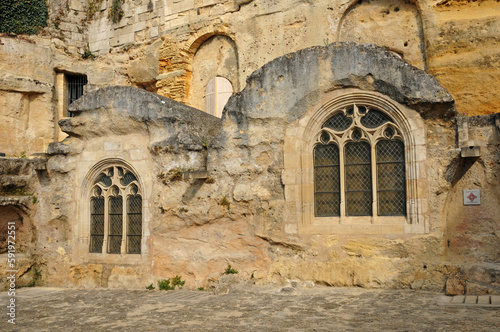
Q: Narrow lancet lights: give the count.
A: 6